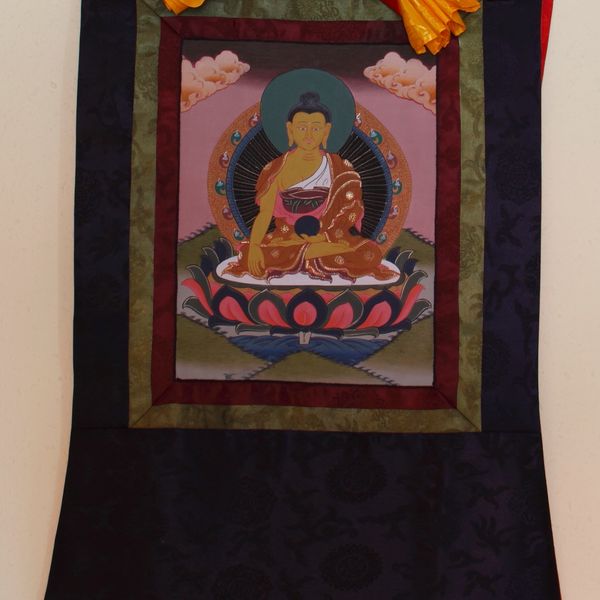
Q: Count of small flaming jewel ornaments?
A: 12